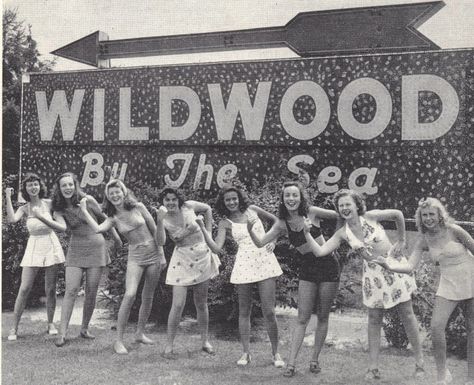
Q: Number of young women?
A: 8